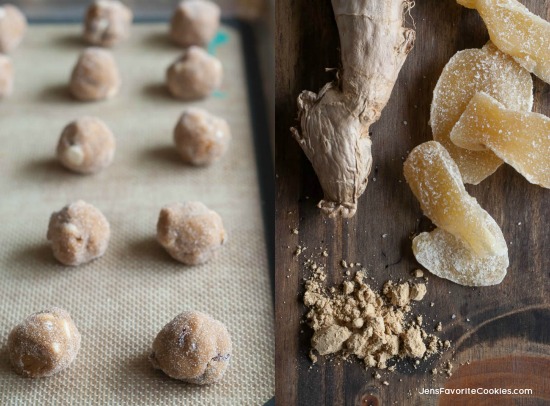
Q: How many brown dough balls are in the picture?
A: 12